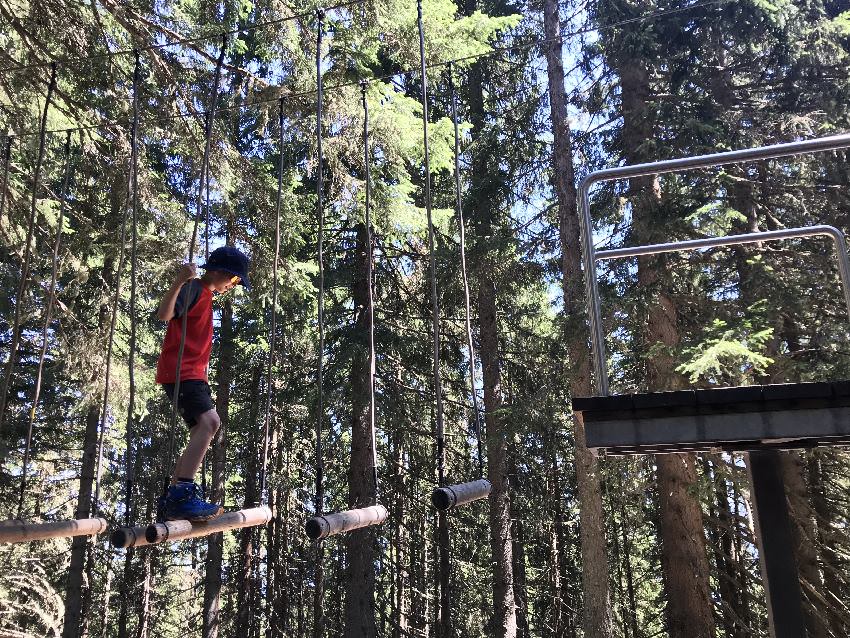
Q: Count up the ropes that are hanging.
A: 12